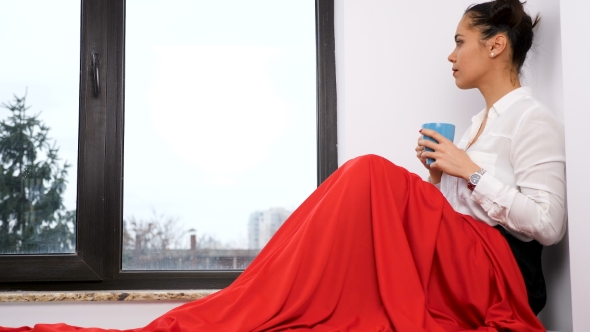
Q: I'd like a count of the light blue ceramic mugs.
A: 1